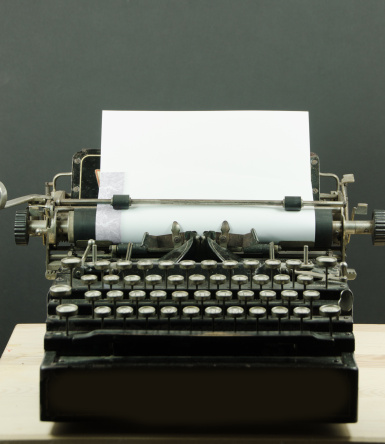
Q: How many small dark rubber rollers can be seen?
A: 2